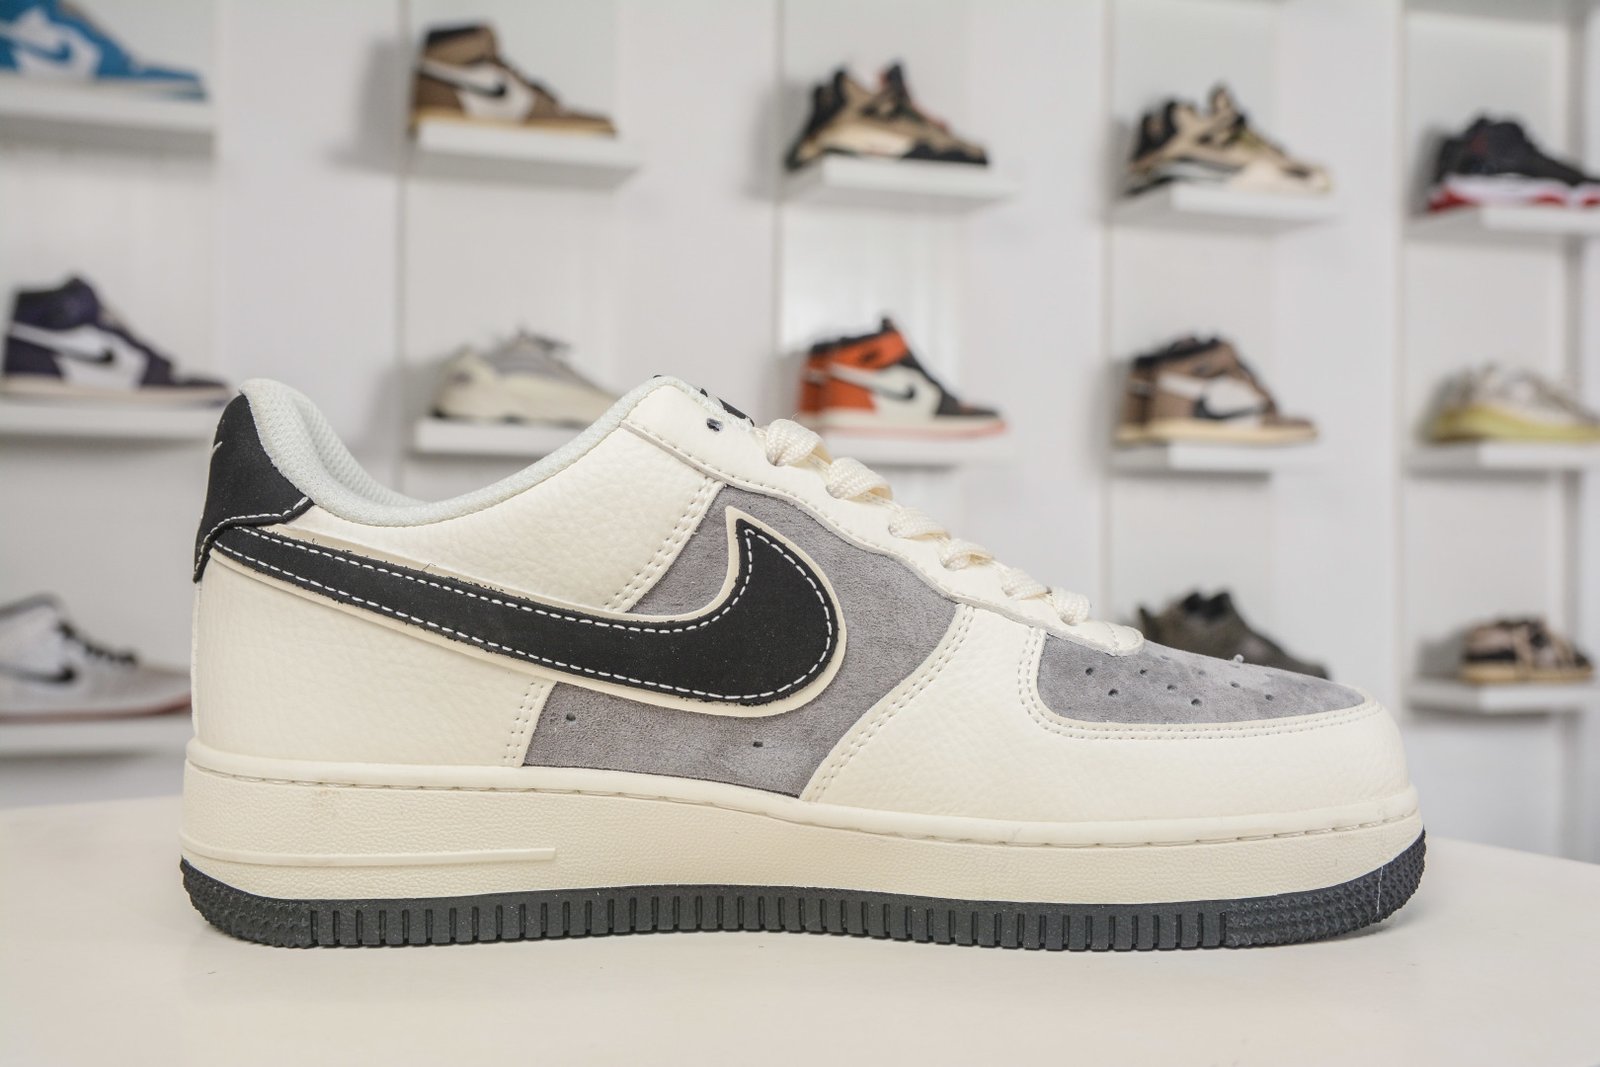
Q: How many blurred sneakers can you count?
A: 13